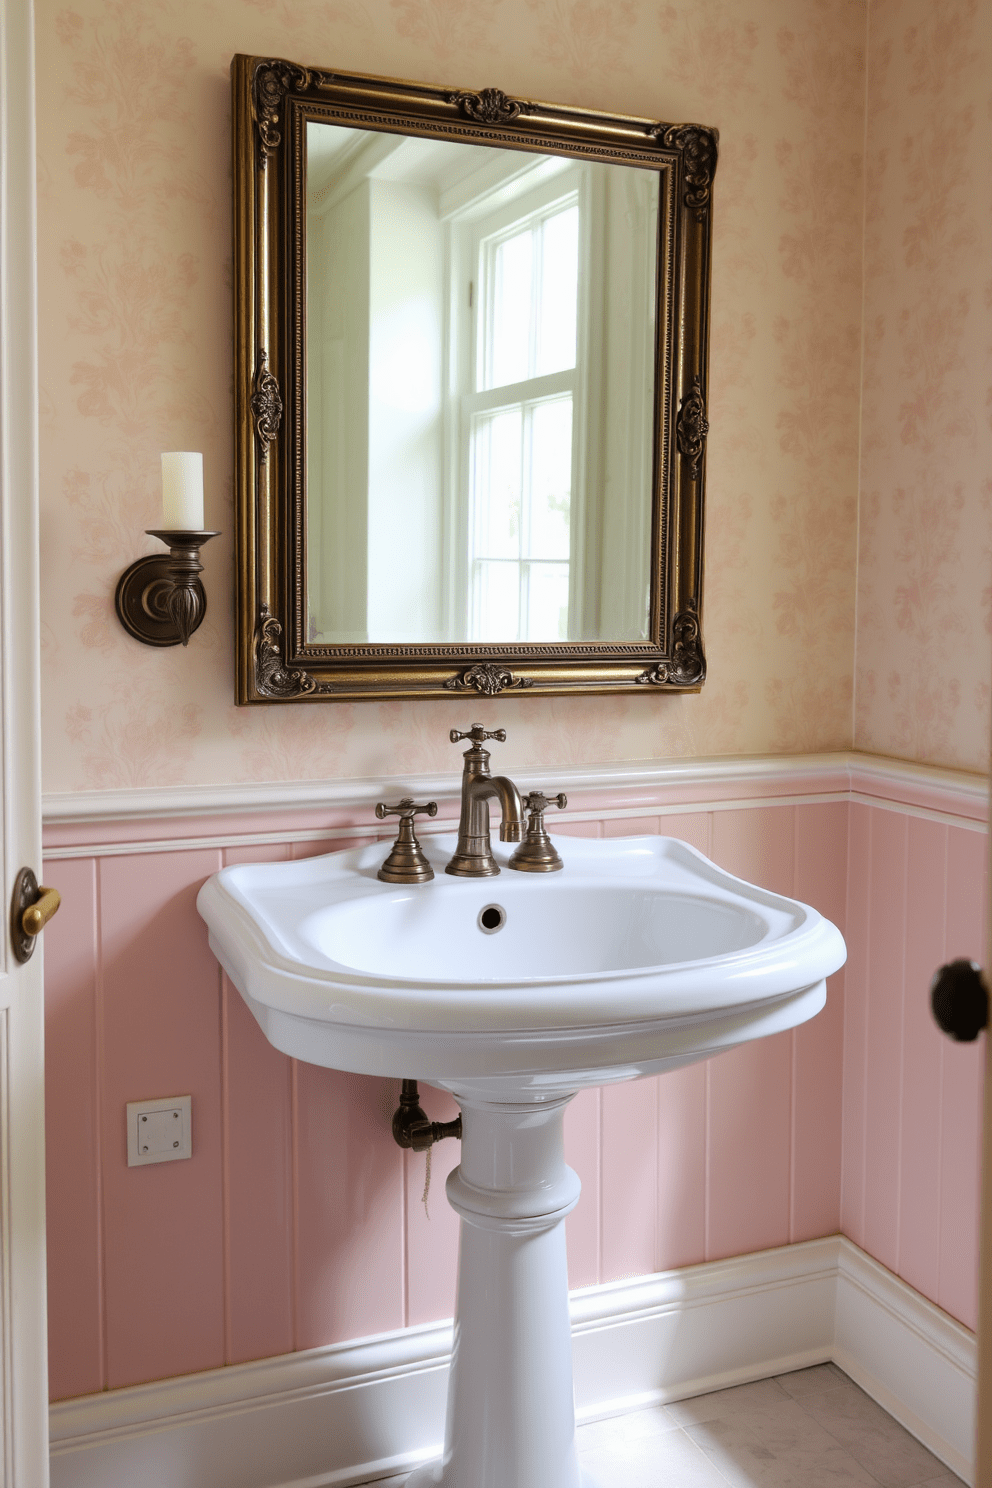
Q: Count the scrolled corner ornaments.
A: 4